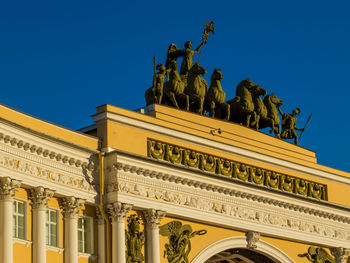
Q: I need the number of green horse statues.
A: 6